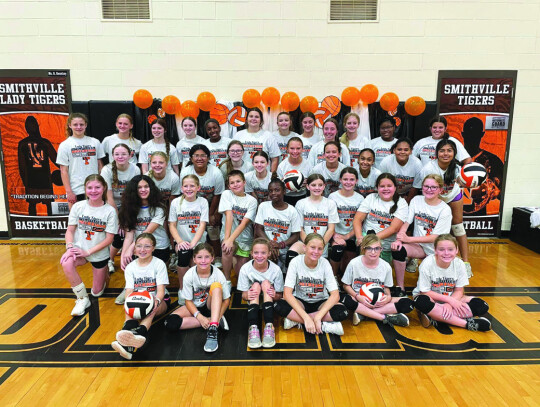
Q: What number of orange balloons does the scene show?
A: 12